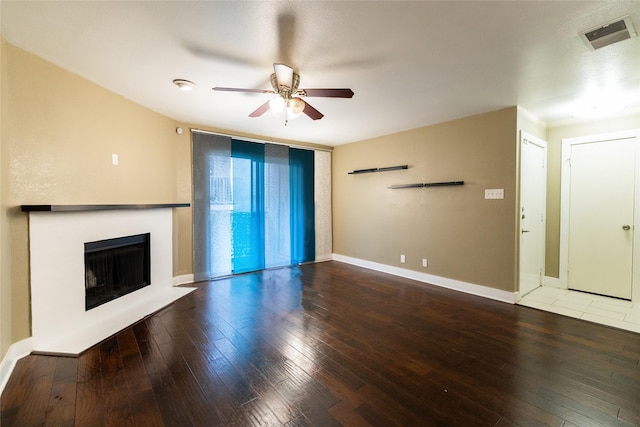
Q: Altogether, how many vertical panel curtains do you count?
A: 5